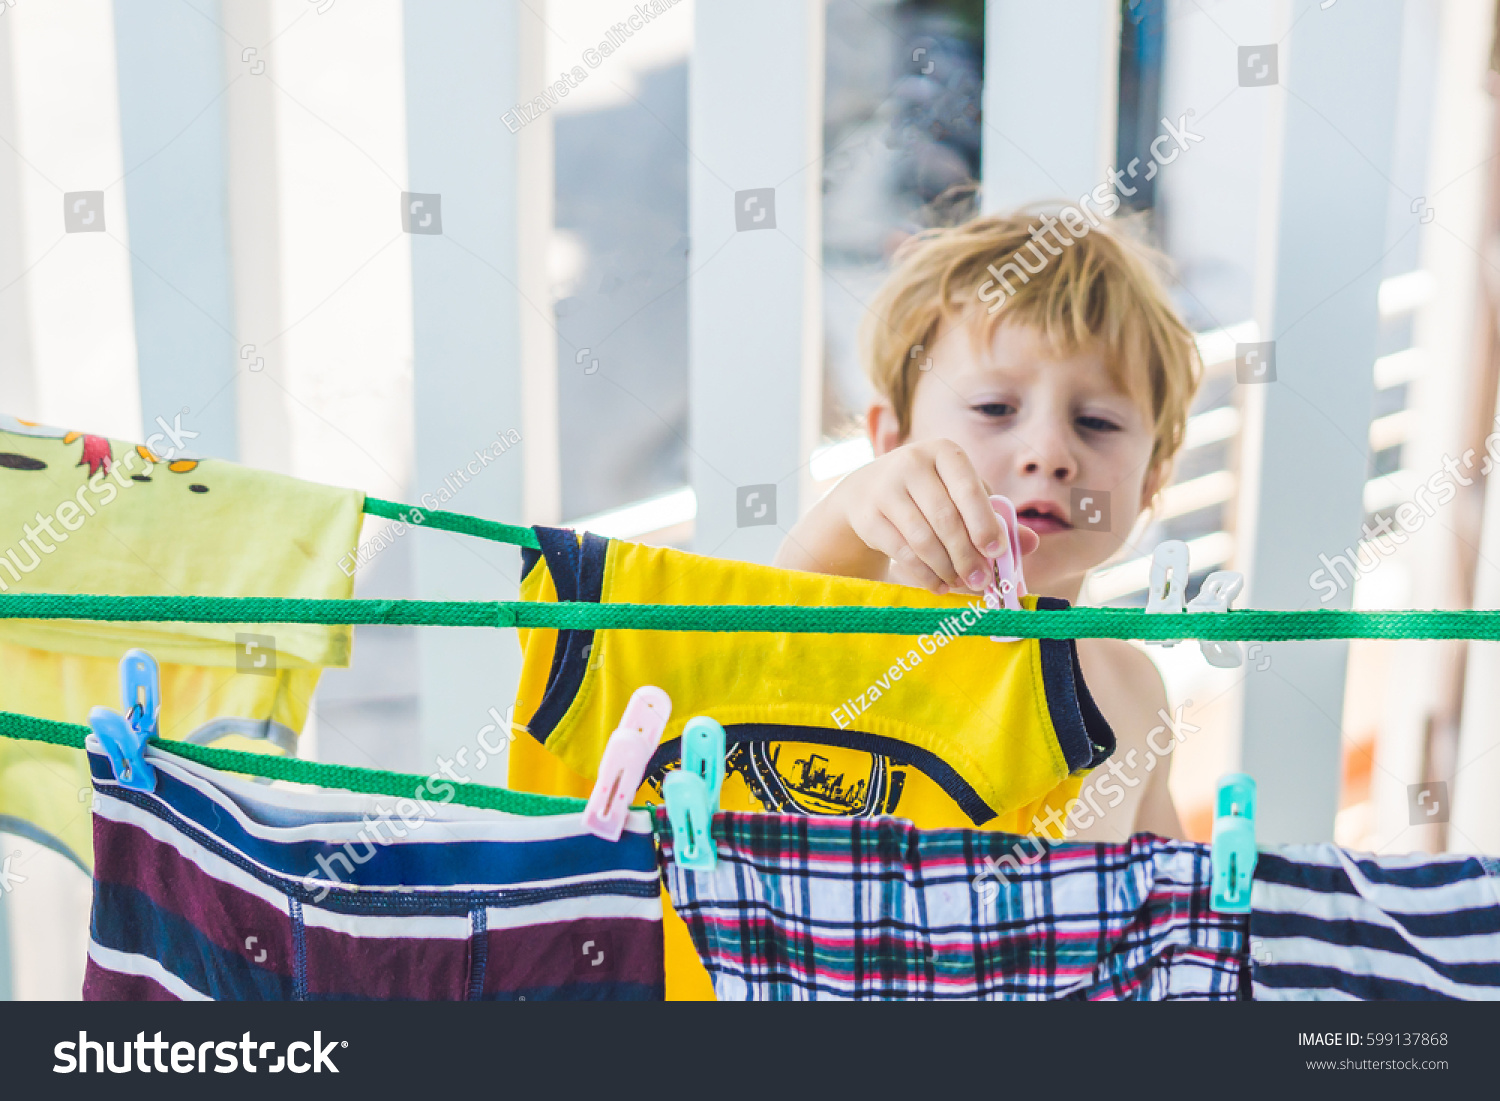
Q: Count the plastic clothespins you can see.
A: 7